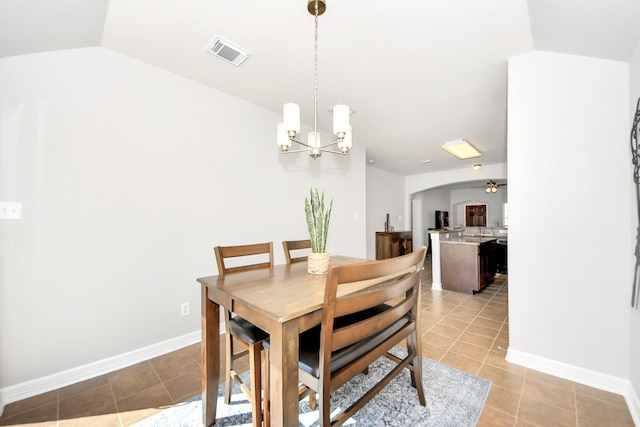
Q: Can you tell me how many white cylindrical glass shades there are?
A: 5